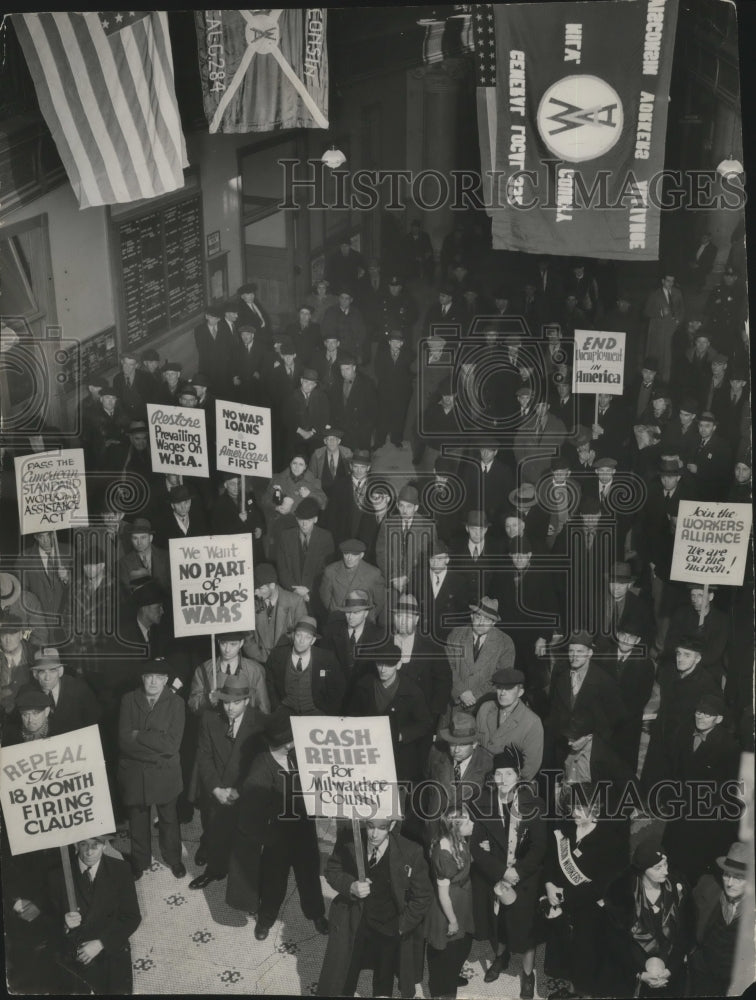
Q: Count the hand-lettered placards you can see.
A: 8